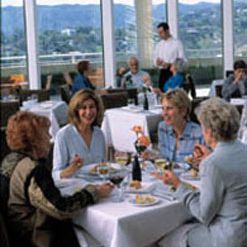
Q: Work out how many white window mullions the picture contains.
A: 4